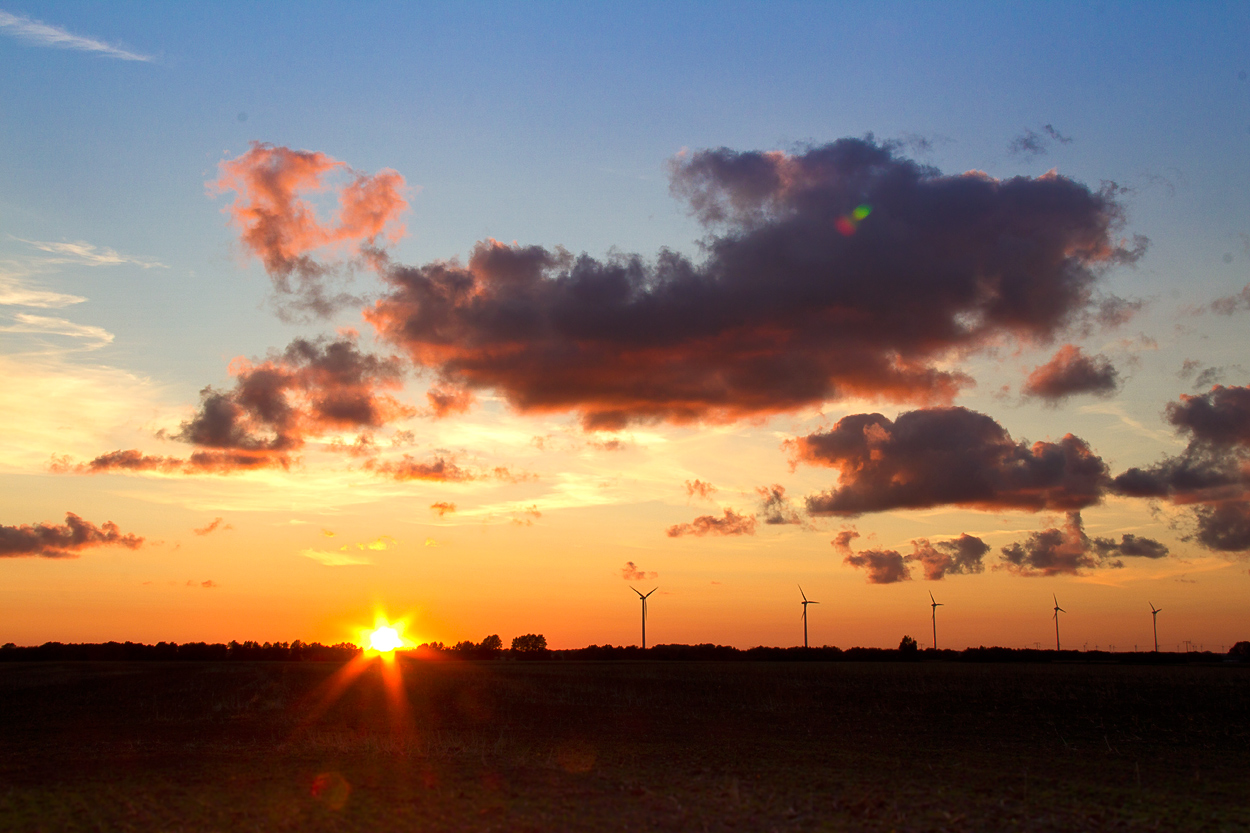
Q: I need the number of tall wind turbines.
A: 5